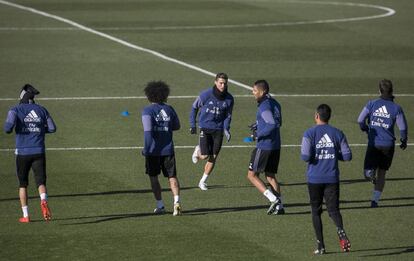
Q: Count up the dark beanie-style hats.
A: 1